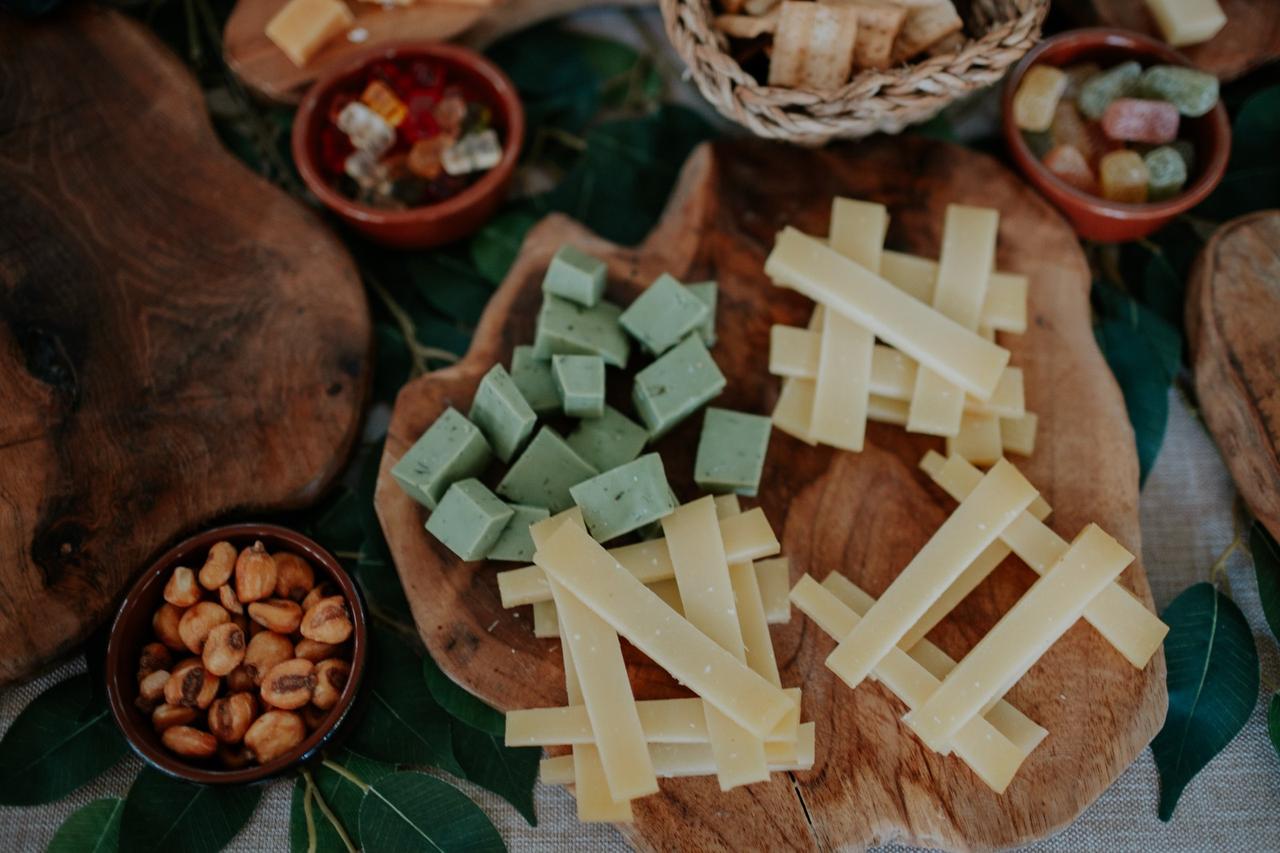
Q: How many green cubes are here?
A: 15